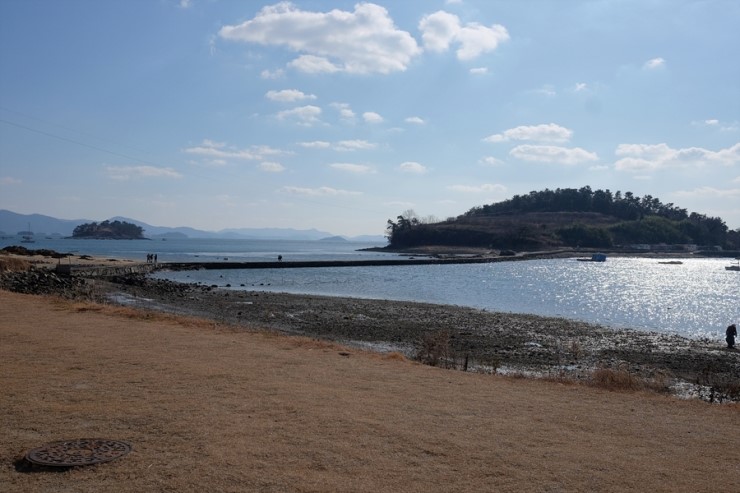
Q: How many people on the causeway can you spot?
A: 4